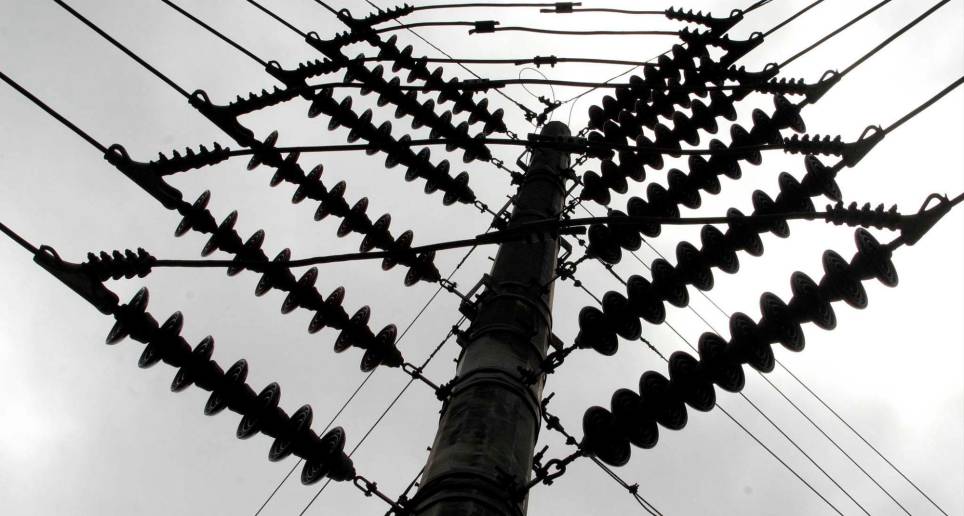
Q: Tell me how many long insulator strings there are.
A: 12